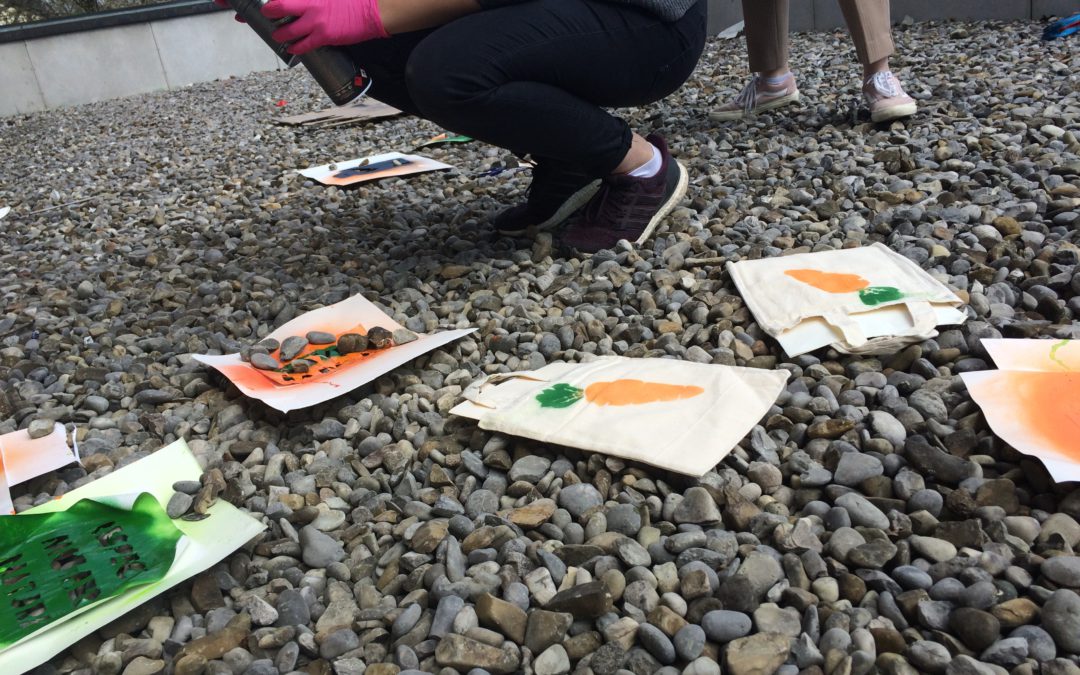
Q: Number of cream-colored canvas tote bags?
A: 2